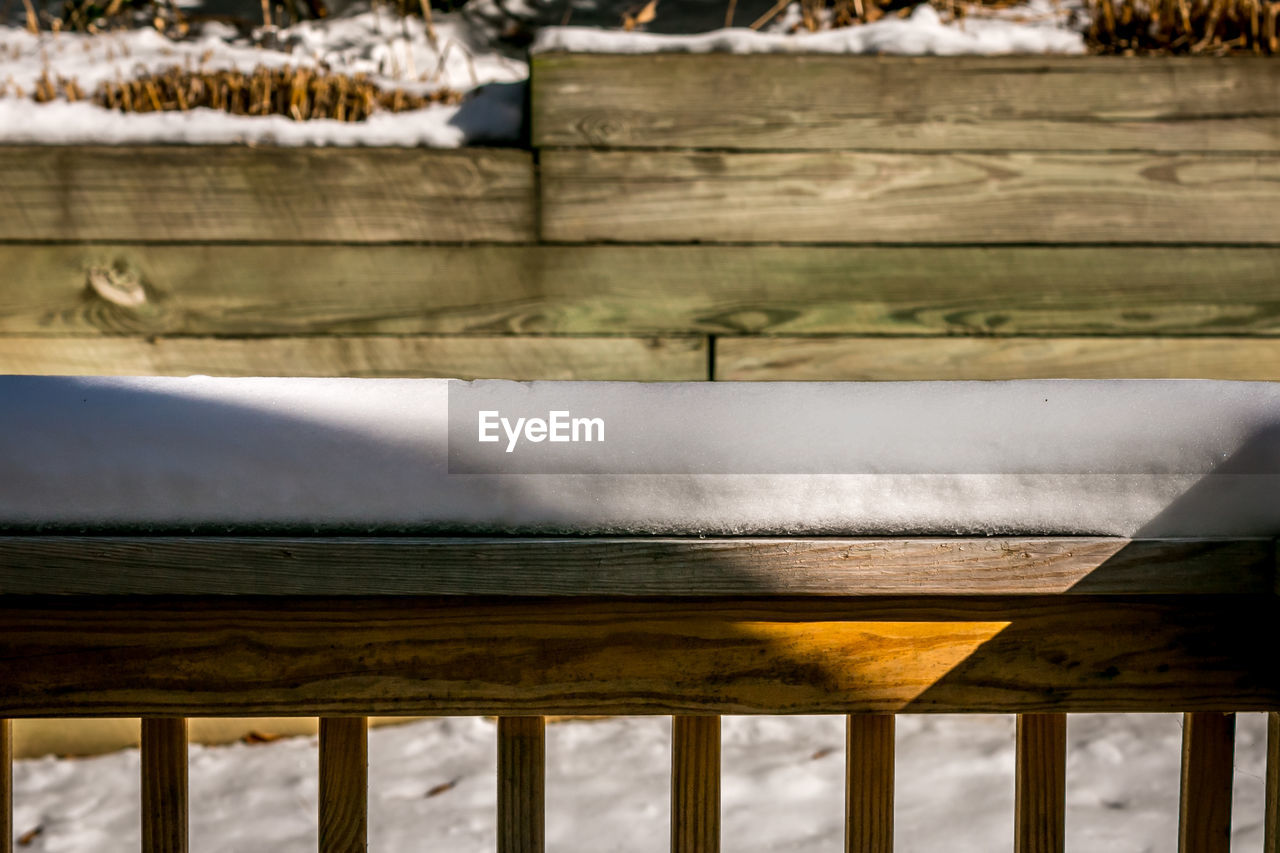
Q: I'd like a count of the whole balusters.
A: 7